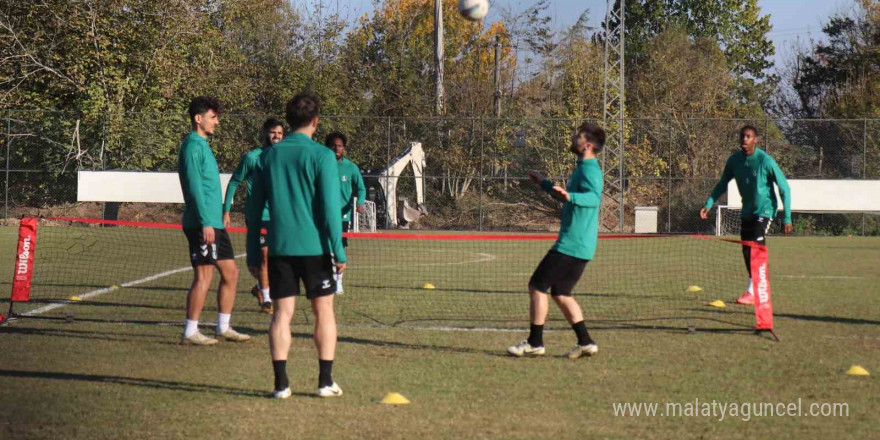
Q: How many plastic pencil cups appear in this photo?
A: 0